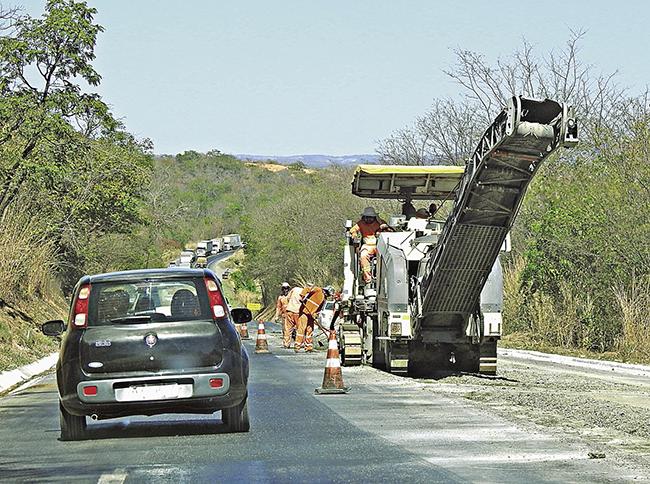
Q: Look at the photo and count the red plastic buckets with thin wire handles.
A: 0